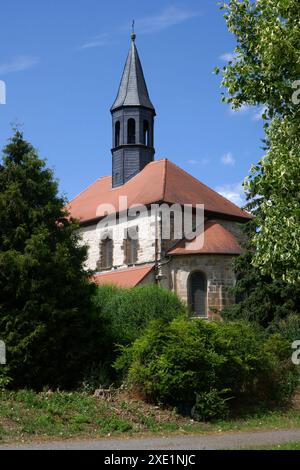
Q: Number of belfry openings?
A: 3